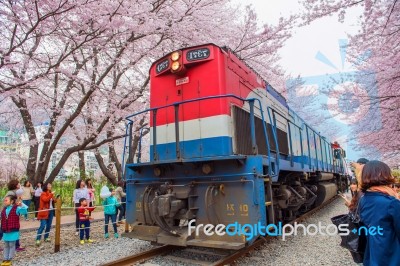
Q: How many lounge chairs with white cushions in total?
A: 0